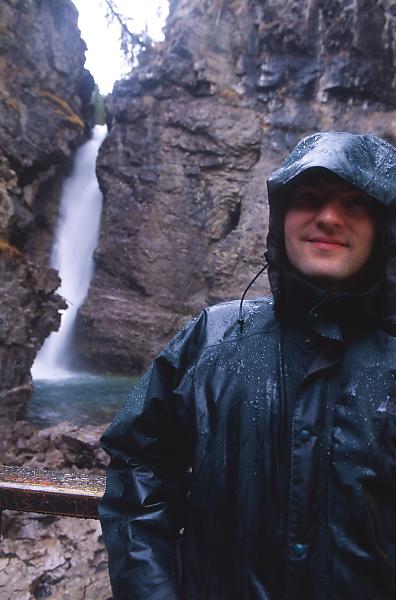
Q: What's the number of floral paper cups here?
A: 0